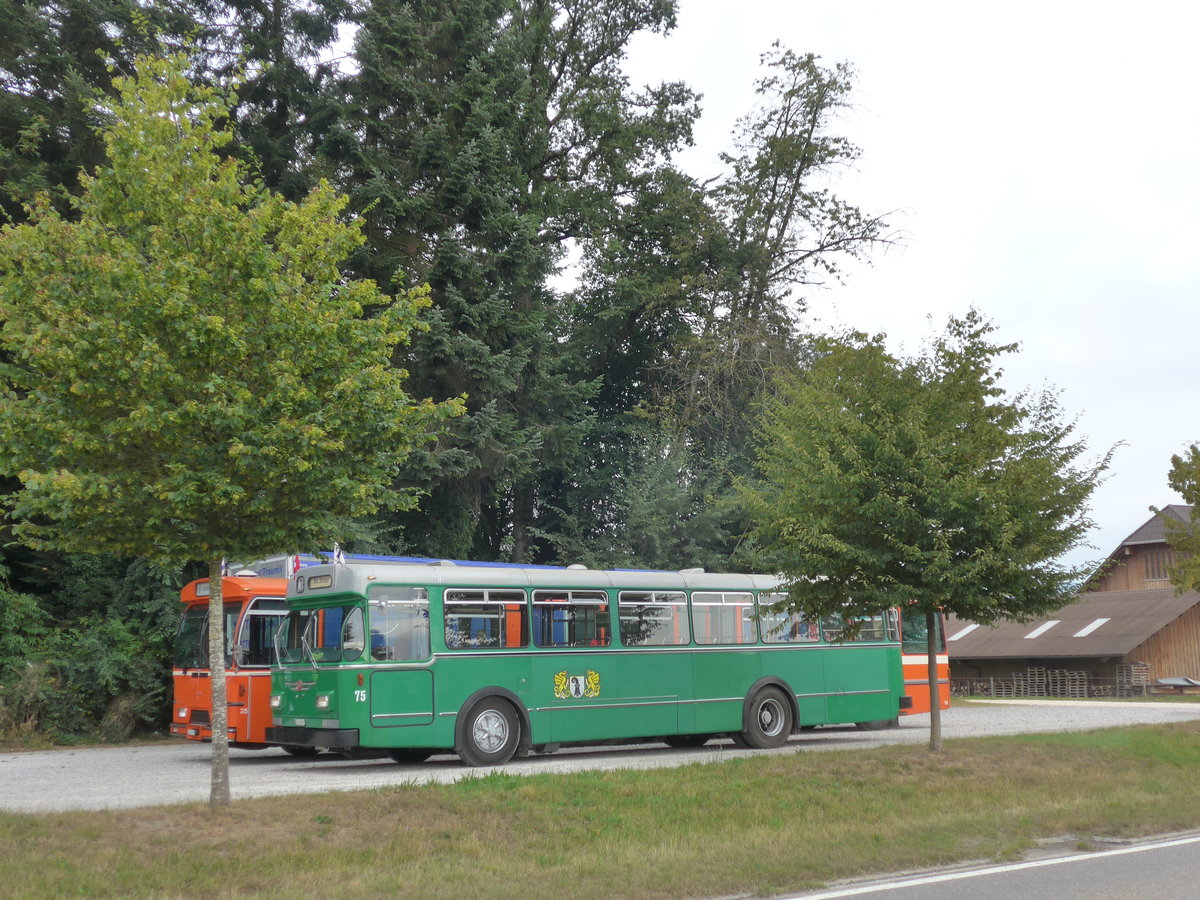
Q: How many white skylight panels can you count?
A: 3